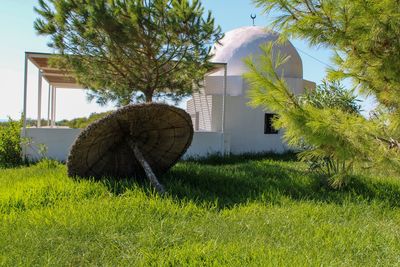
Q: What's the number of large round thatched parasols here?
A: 1